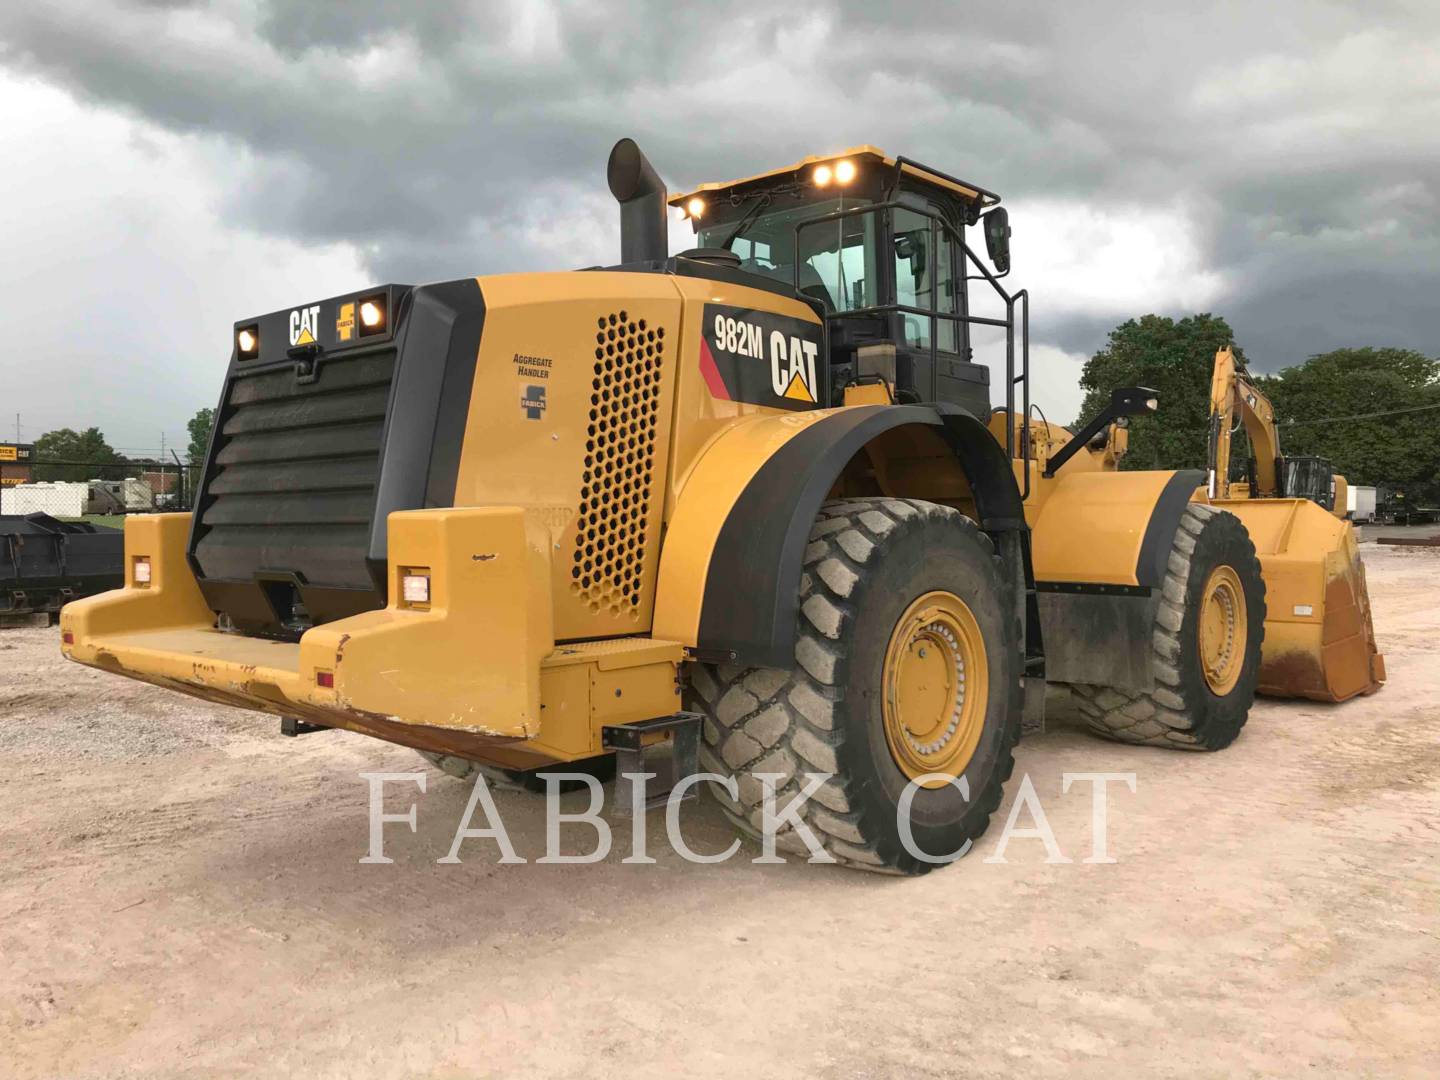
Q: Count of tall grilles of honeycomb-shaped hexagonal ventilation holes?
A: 1